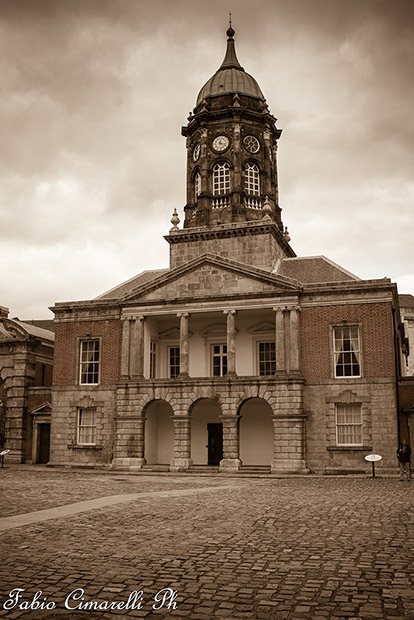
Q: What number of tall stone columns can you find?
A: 6